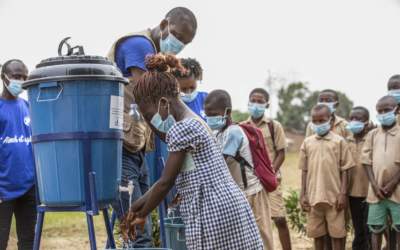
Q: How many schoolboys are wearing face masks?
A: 7